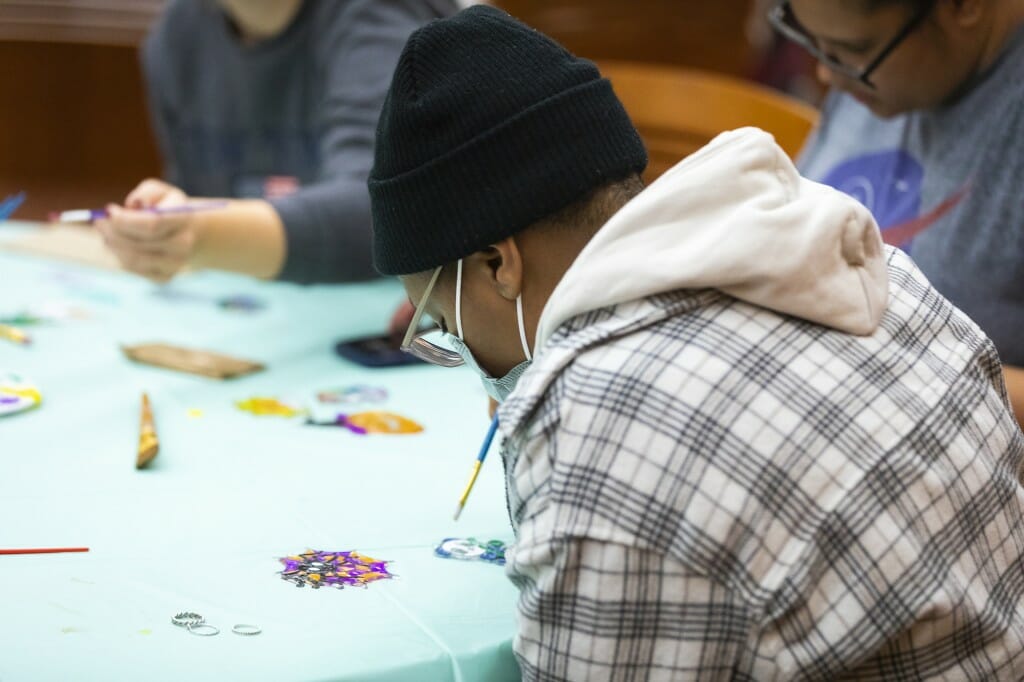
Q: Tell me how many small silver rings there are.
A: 3